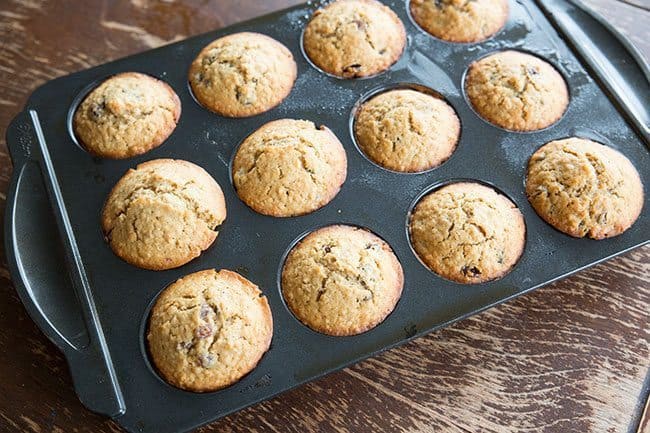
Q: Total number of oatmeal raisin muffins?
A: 12